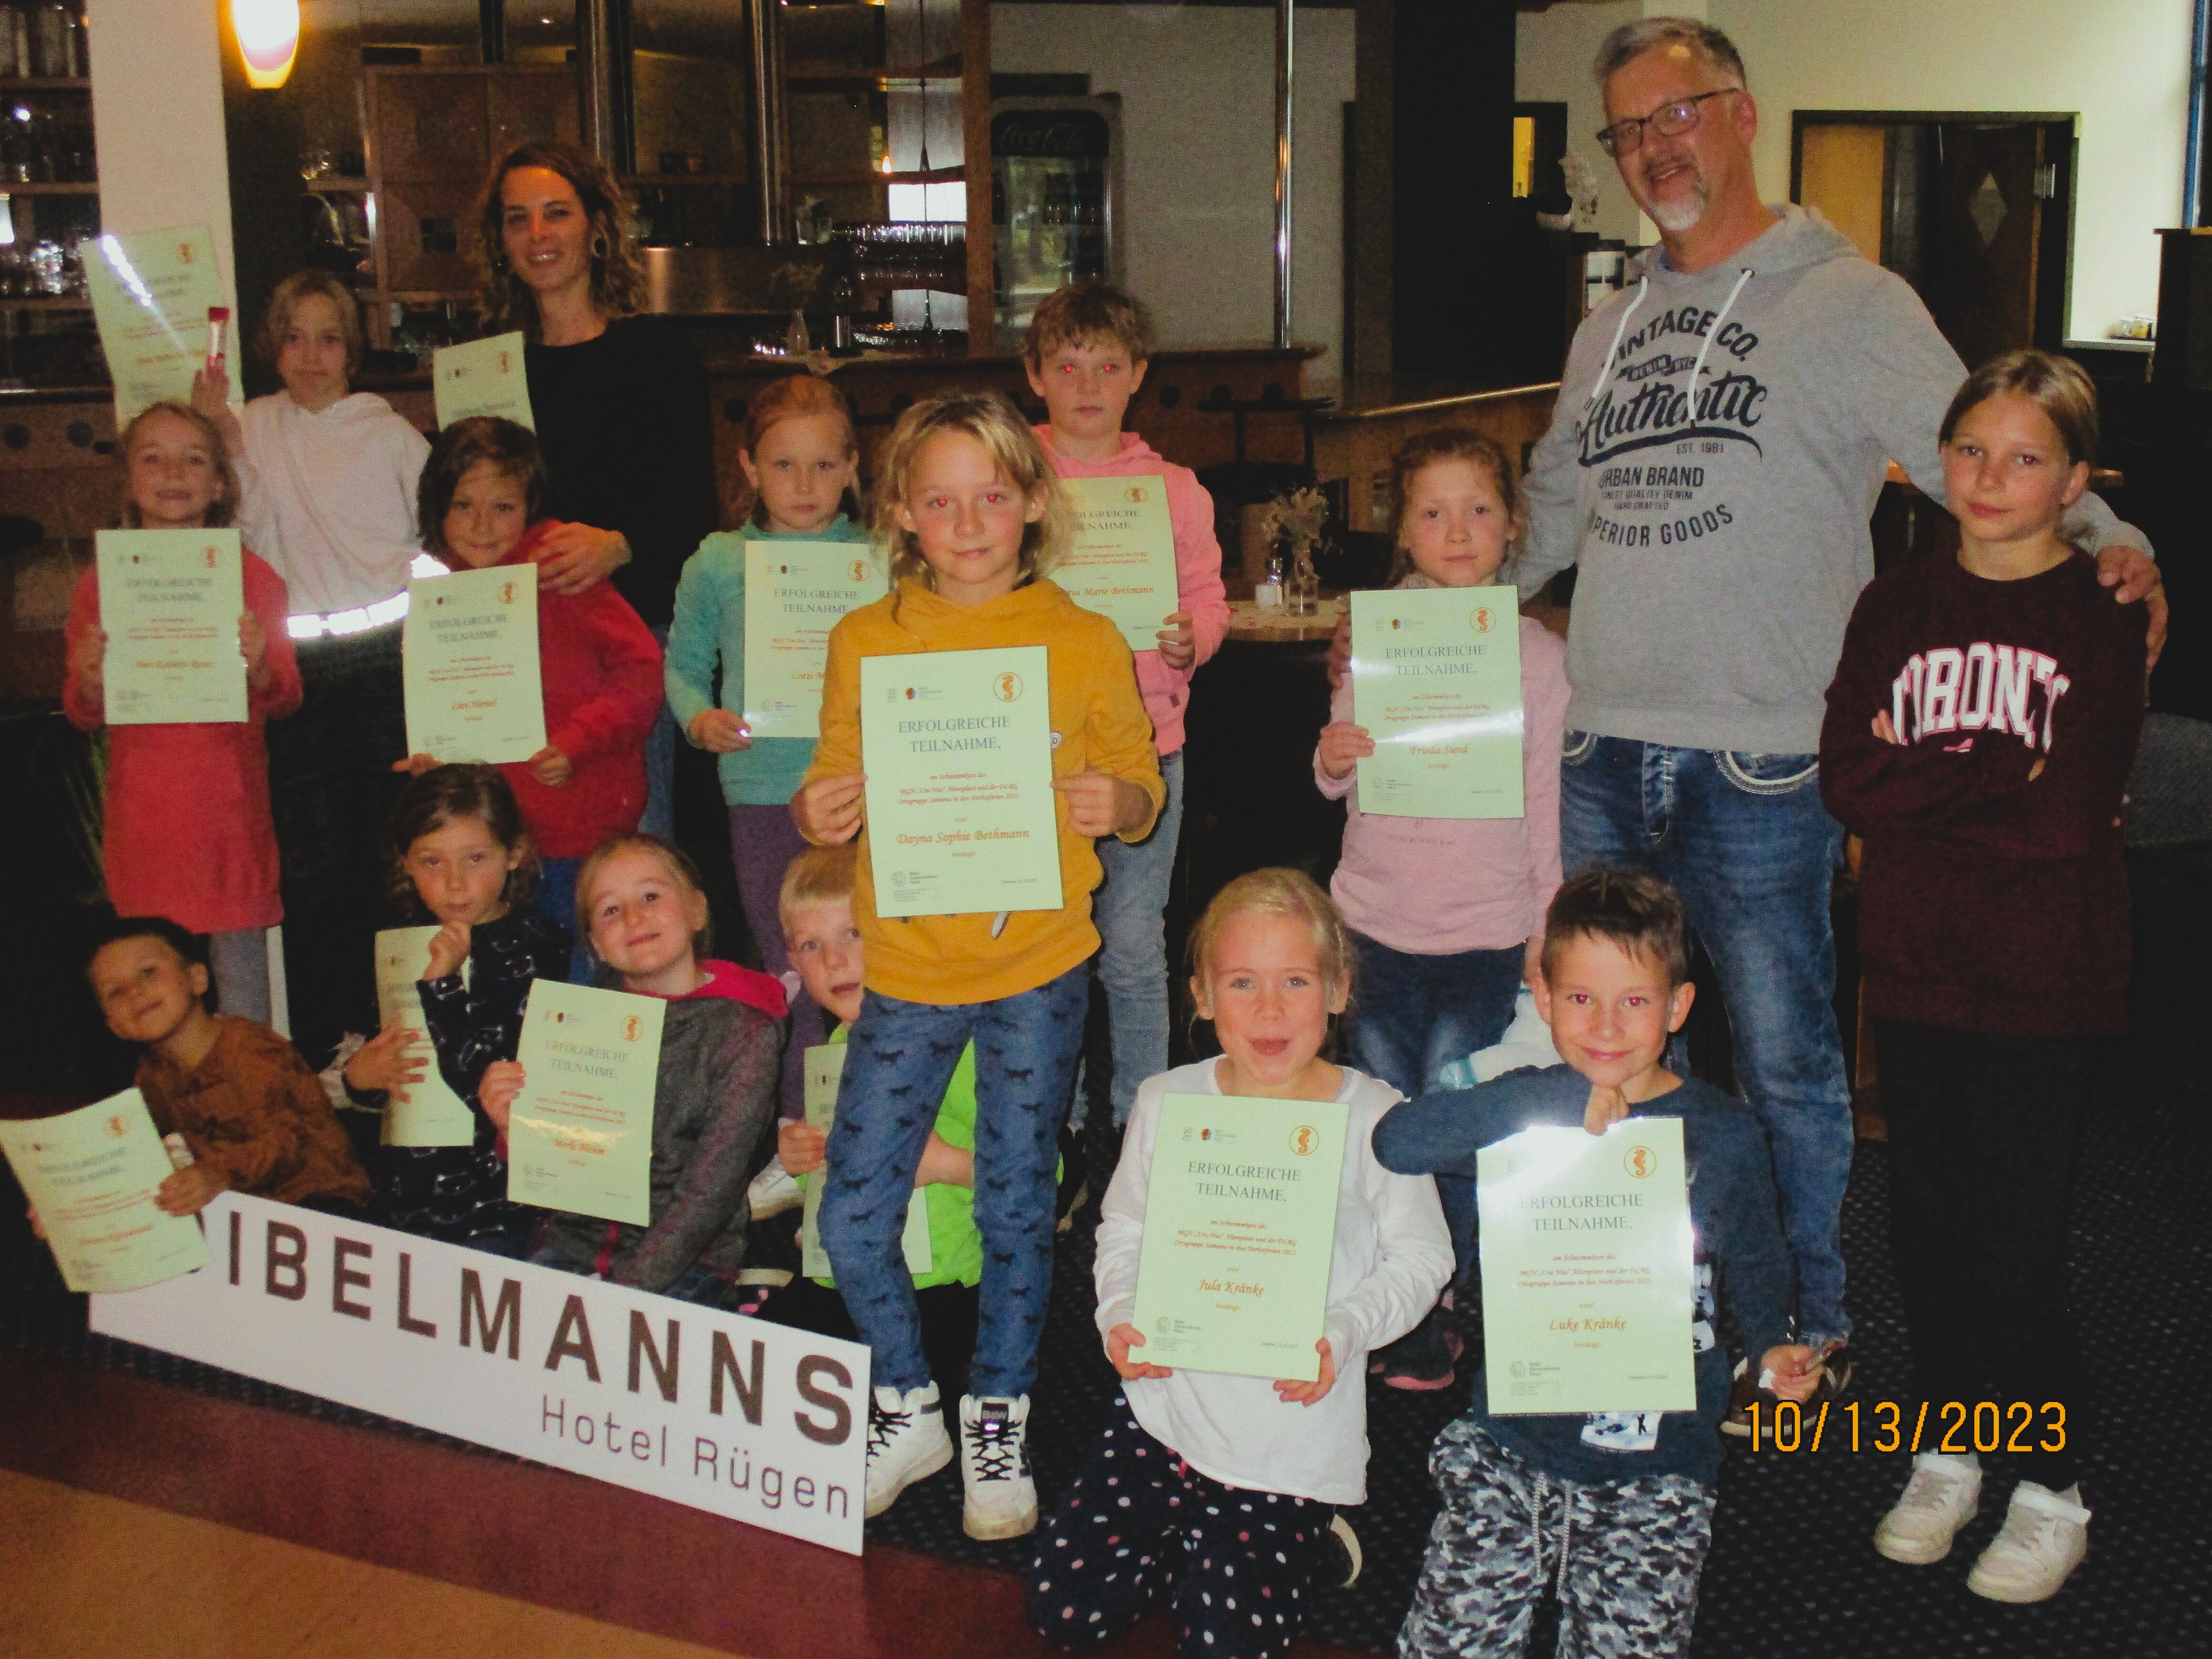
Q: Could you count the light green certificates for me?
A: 14